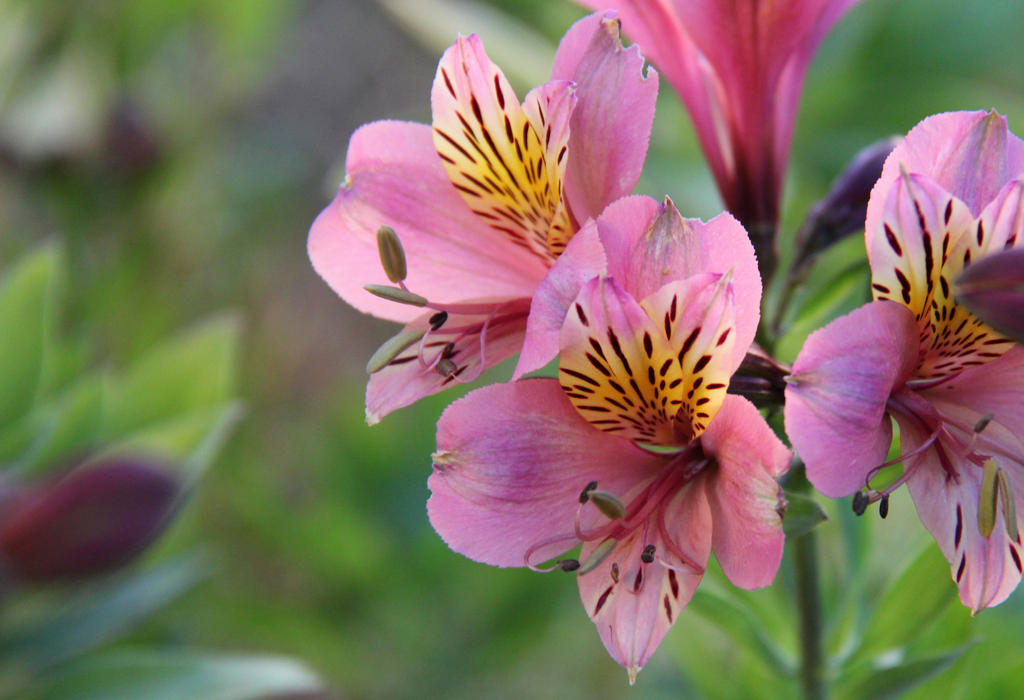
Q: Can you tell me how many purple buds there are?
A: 3